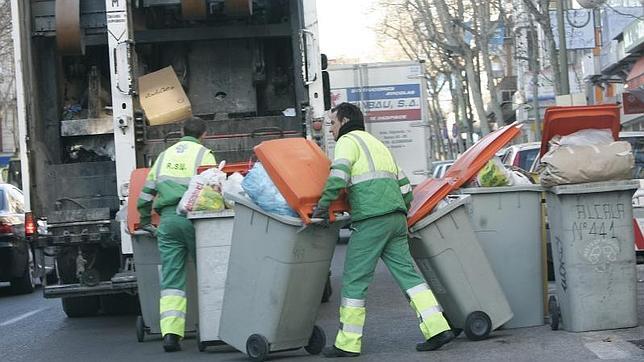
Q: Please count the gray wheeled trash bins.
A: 6